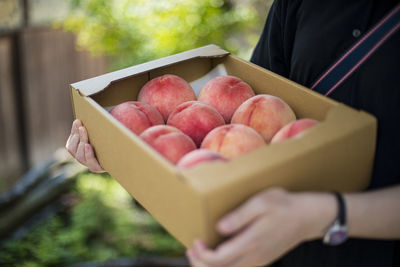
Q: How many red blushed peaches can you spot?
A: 9